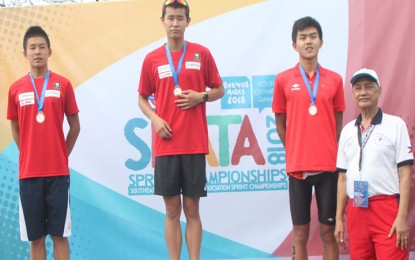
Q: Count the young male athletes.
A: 3